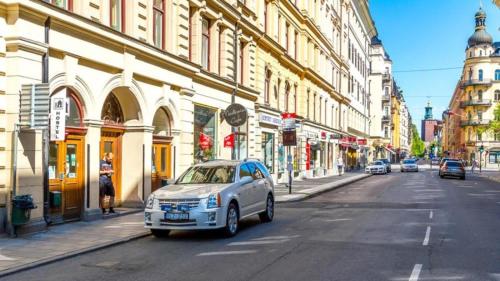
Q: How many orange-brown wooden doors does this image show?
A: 3